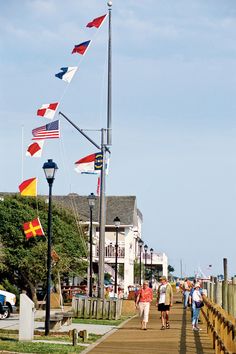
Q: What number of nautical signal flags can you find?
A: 7